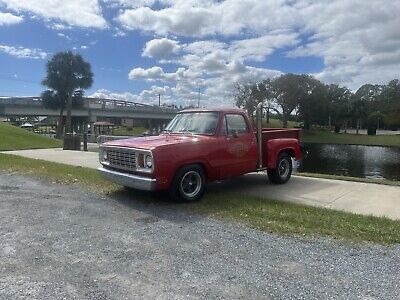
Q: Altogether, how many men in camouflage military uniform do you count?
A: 0